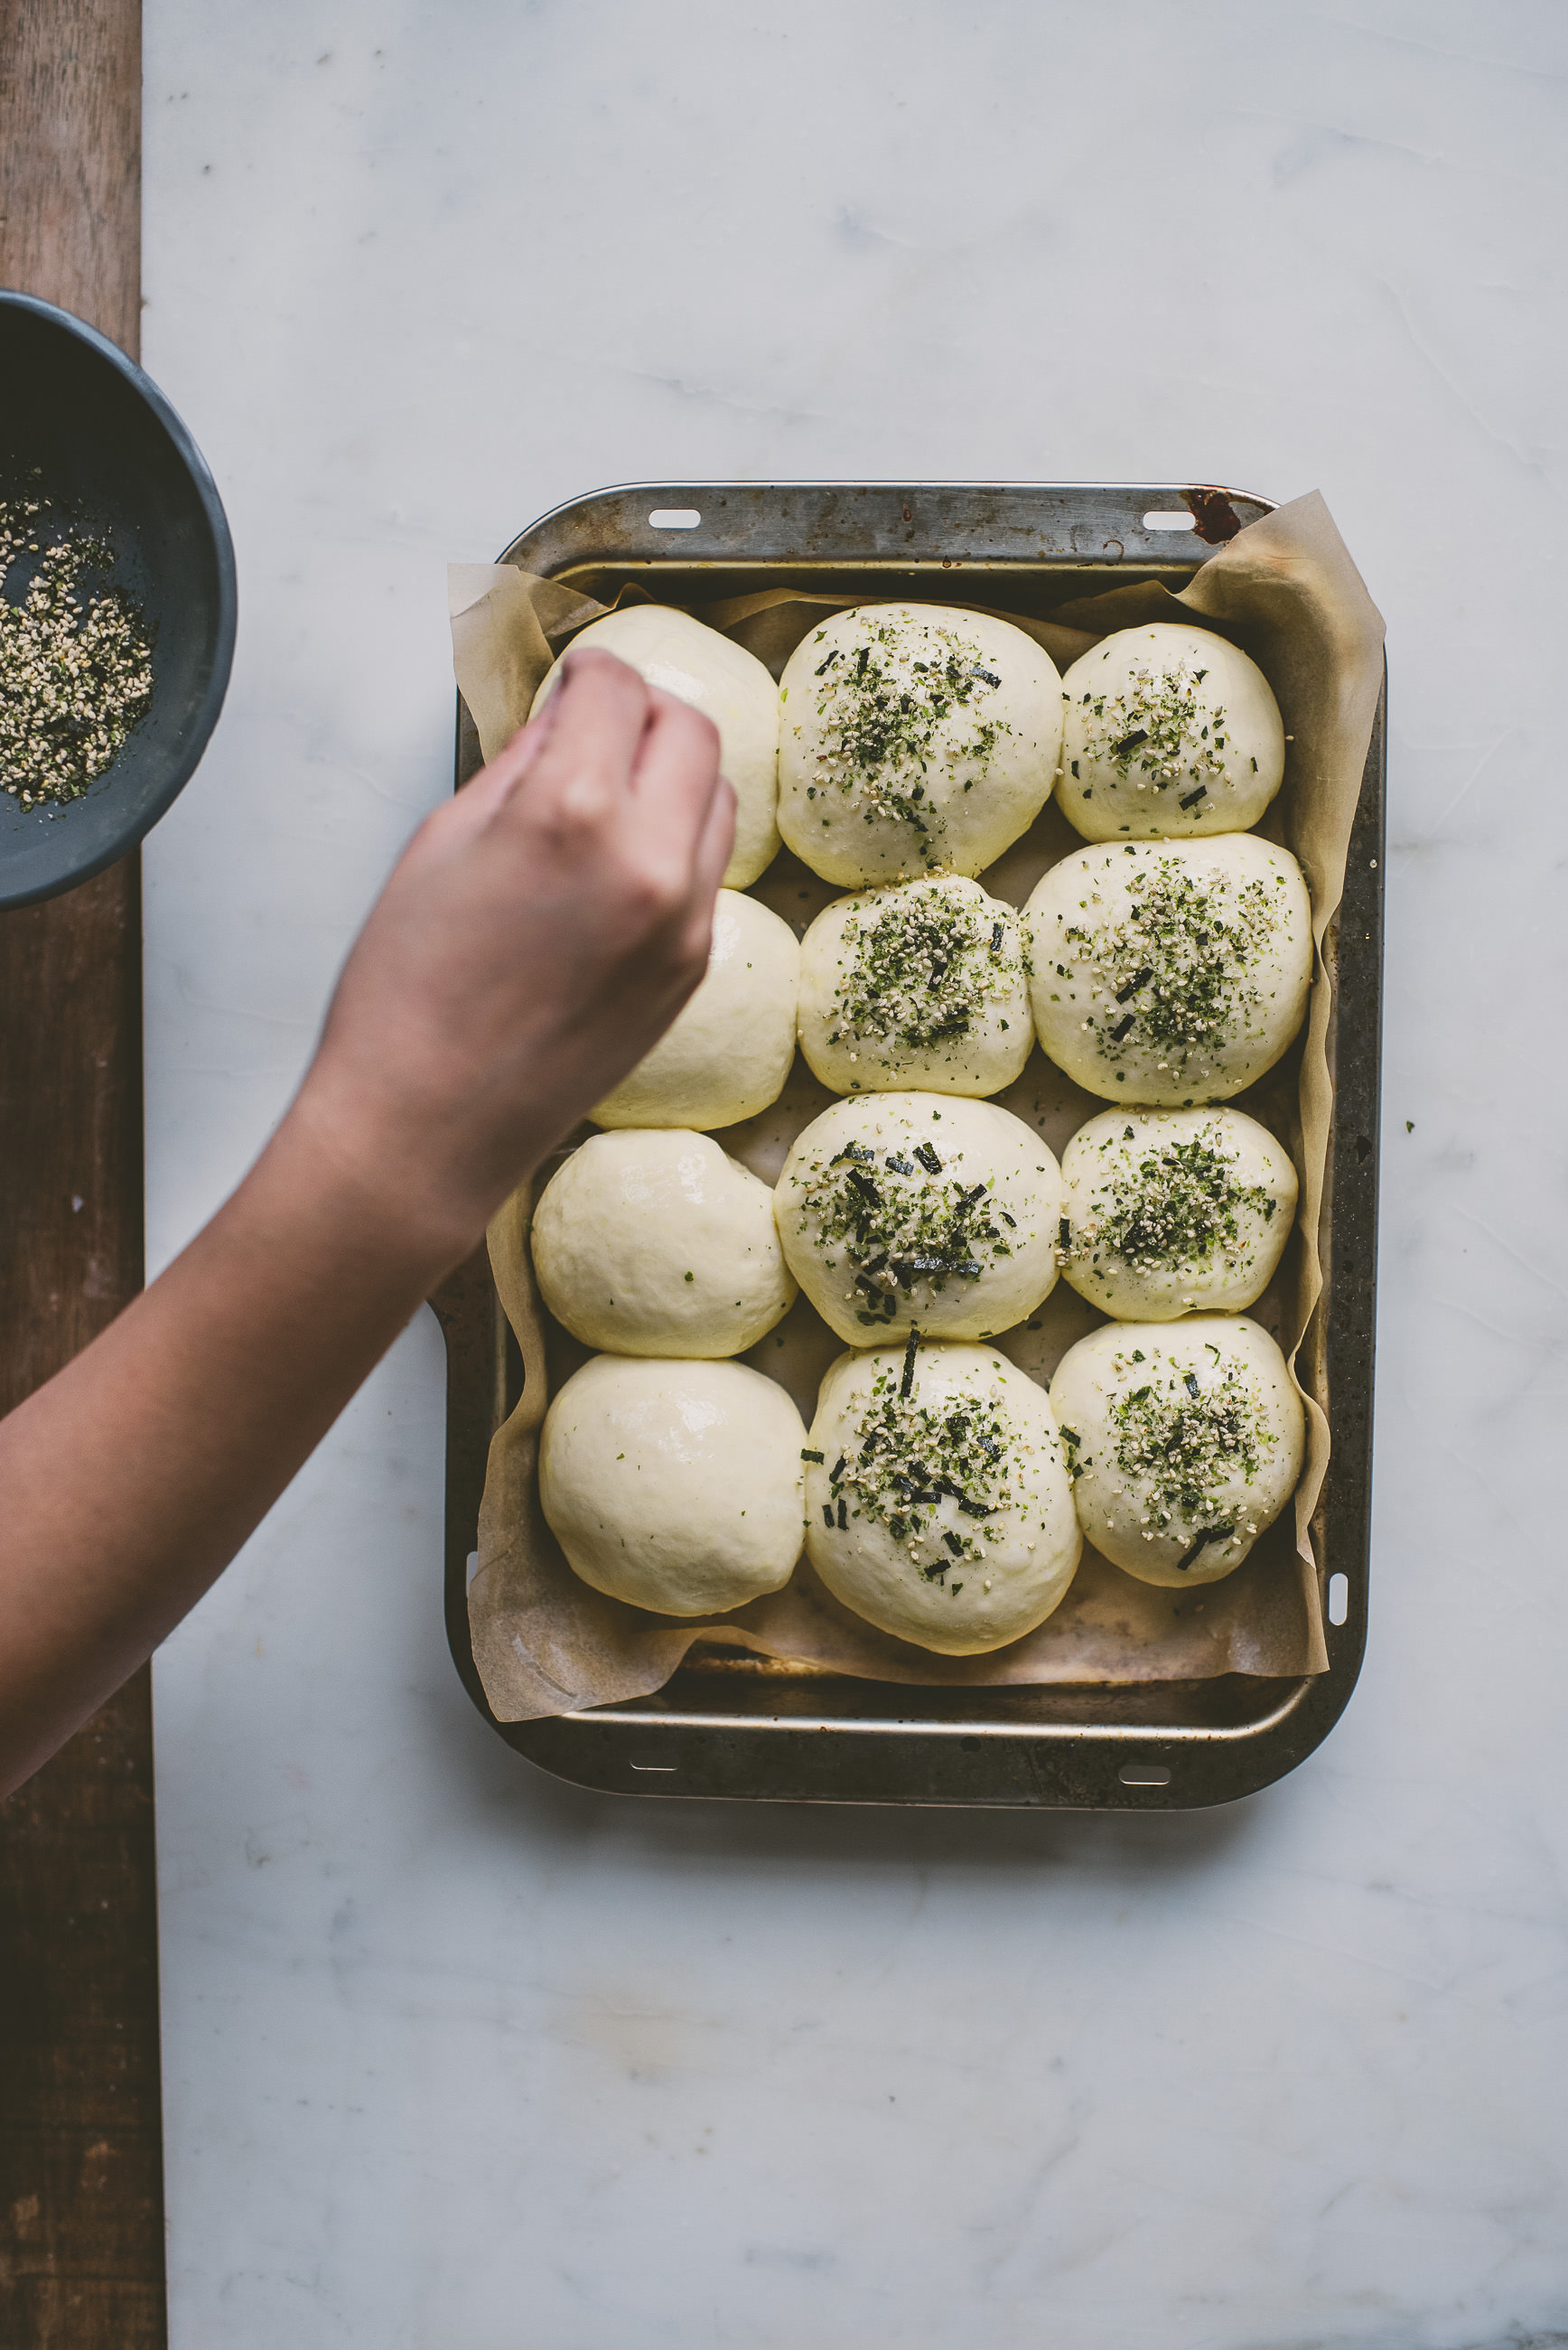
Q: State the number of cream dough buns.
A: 12